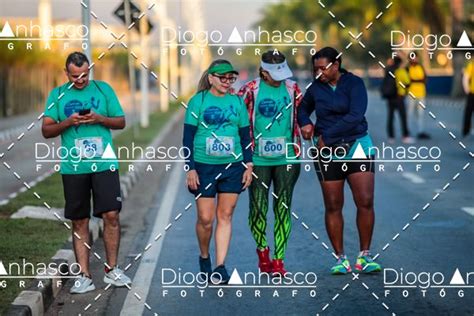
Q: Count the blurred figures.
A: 3